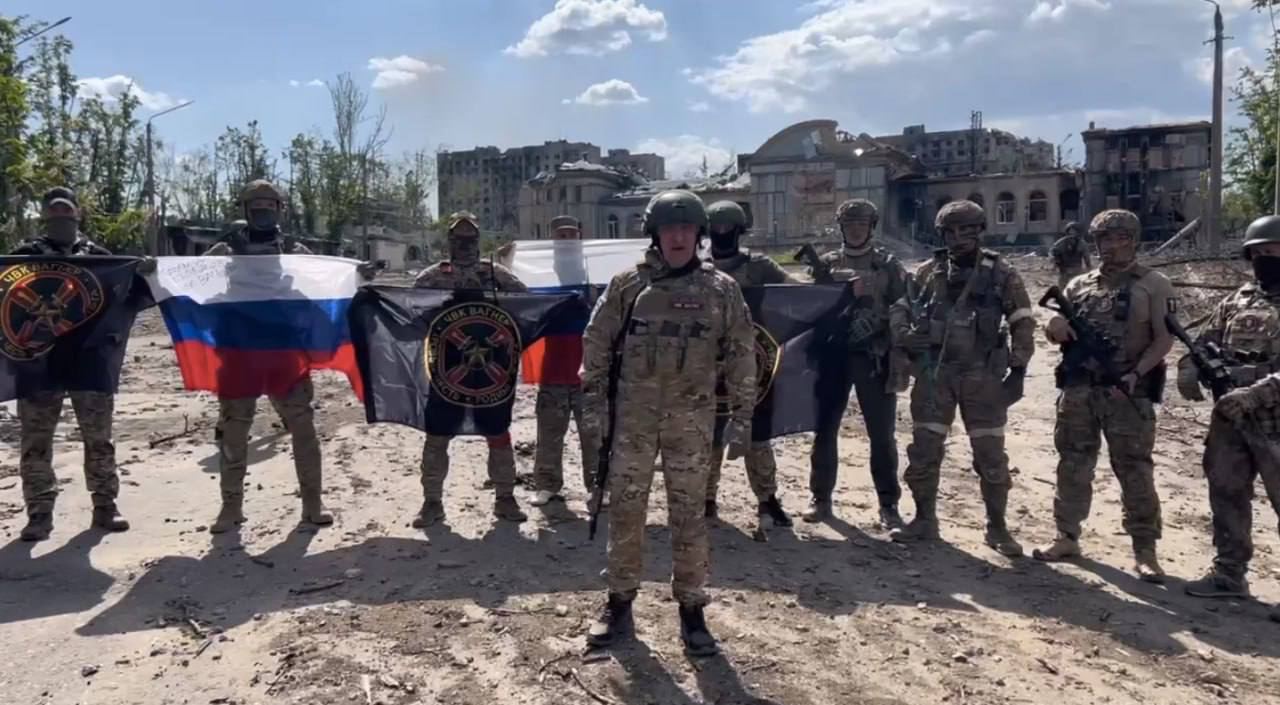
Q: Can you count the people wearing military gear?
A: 11